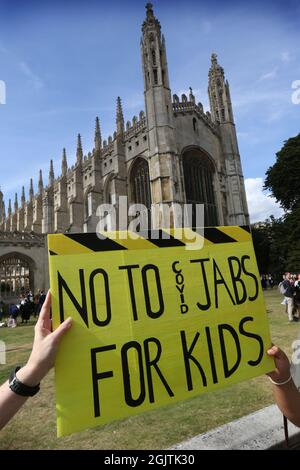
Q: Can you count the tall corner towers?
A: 2